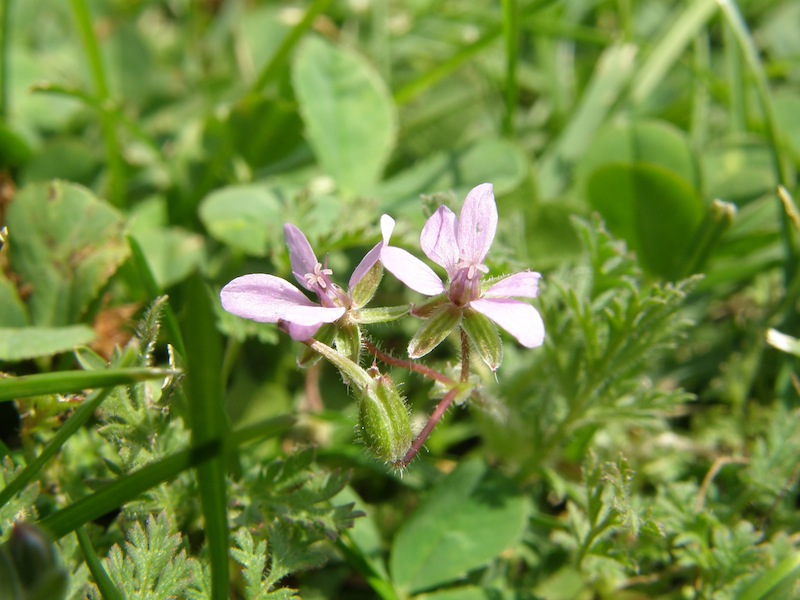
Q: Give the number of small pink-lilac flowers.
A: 2